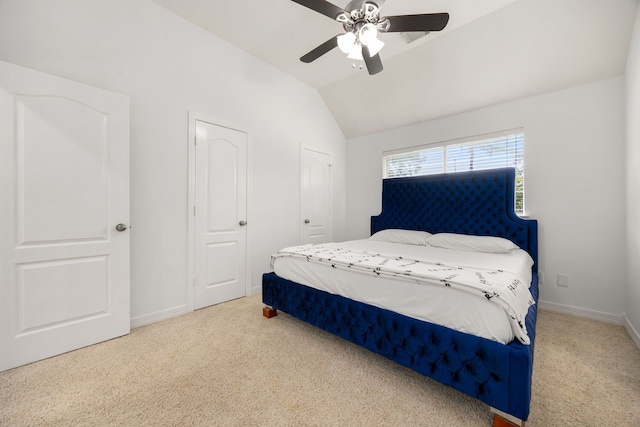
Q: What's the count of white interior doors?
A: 3